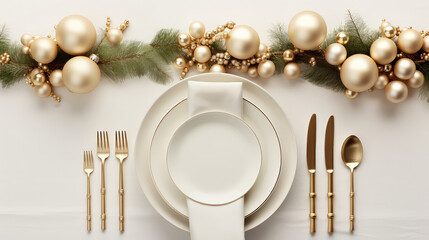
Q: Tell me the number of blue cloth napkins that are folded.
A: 0